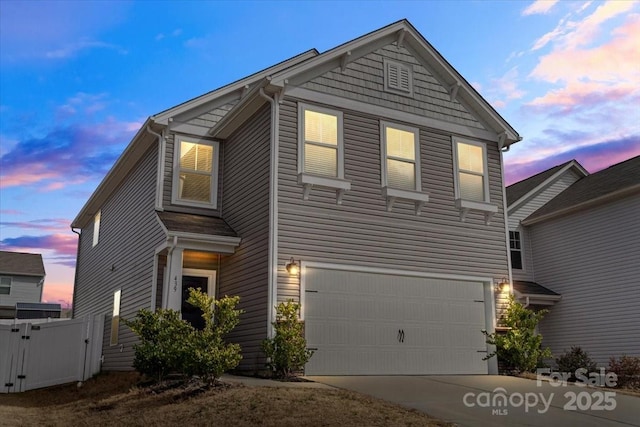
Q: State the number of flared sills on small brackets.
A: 3